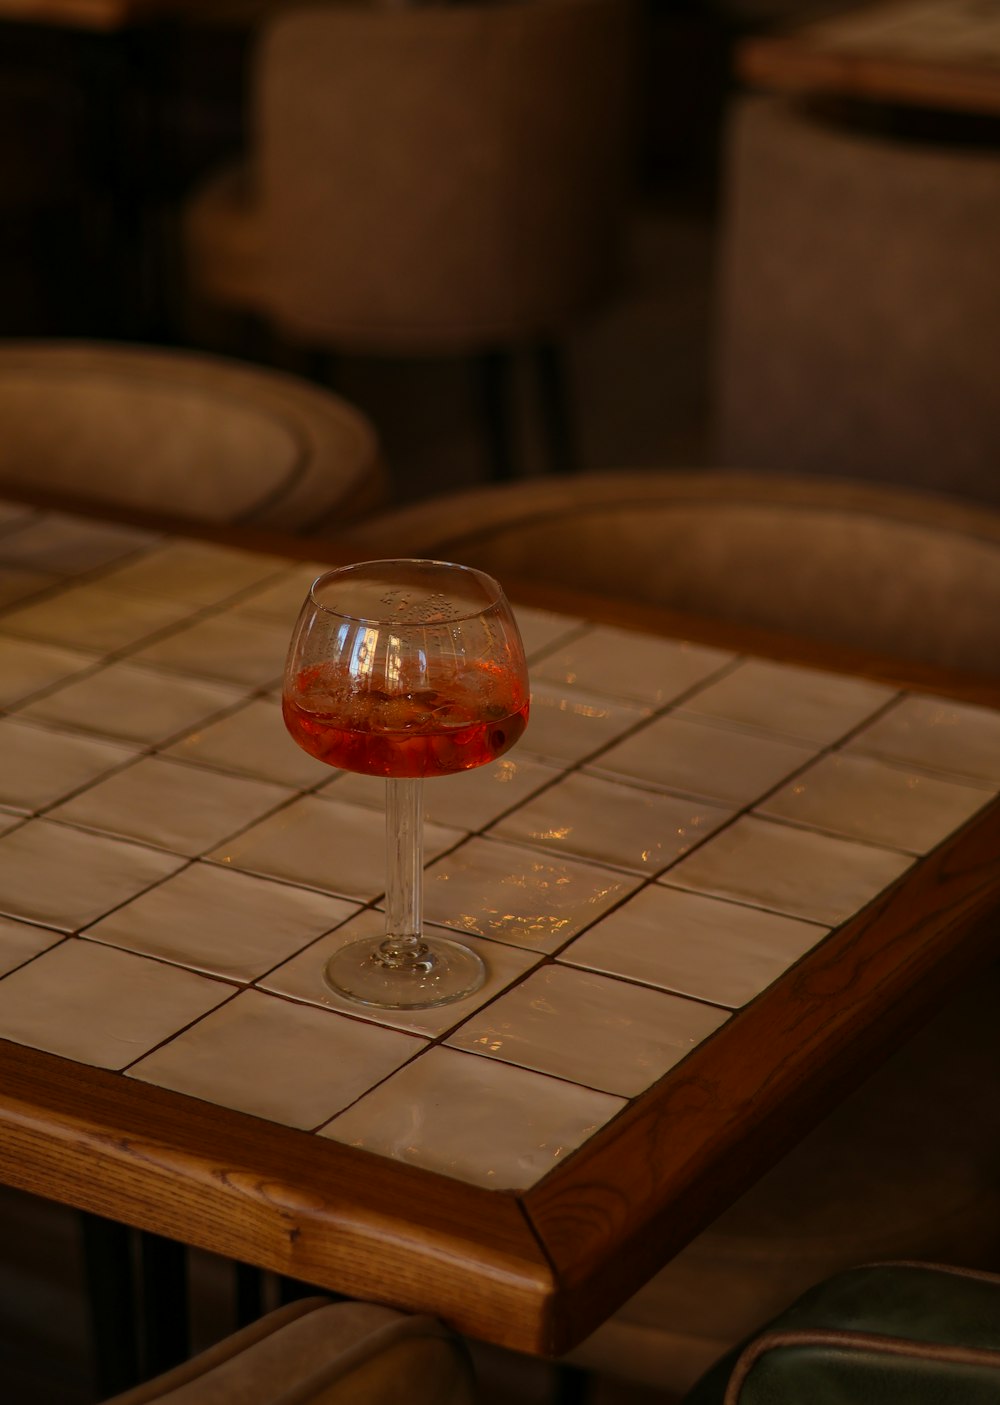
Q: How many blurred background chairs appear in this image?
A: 4